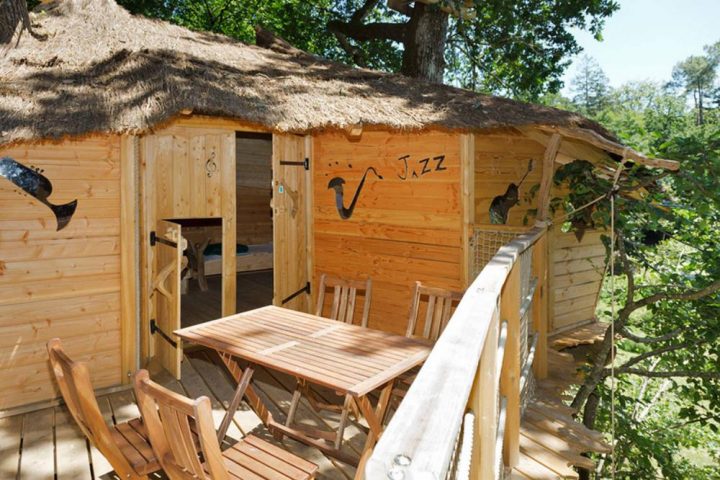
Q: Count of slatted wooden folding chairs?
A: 4